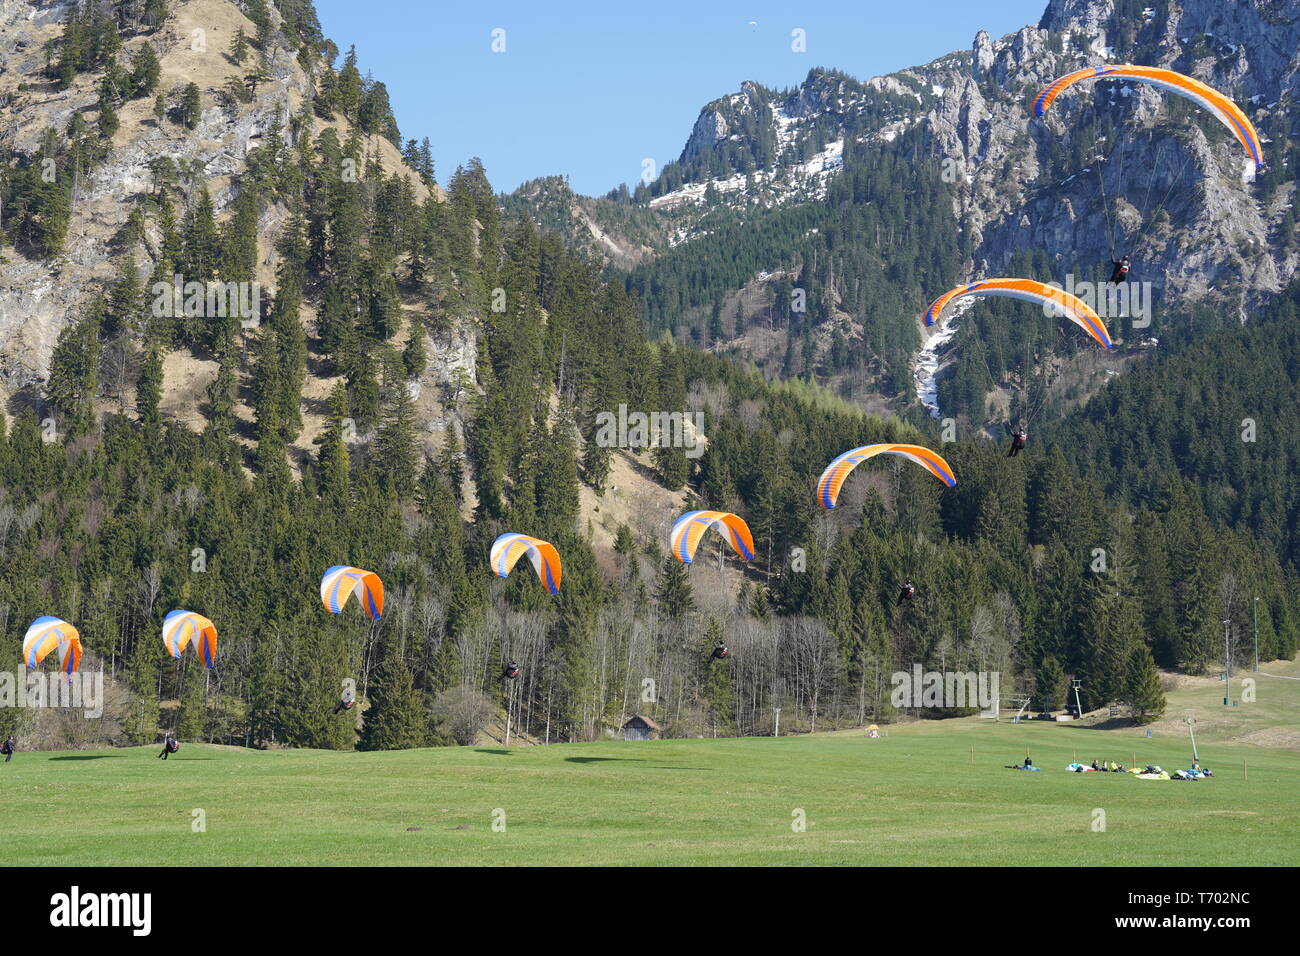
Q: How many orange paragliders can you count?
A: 8